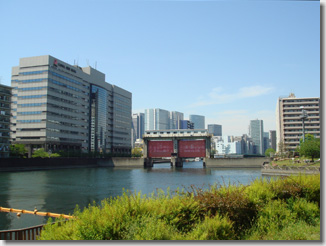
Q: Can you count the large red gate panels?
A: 2